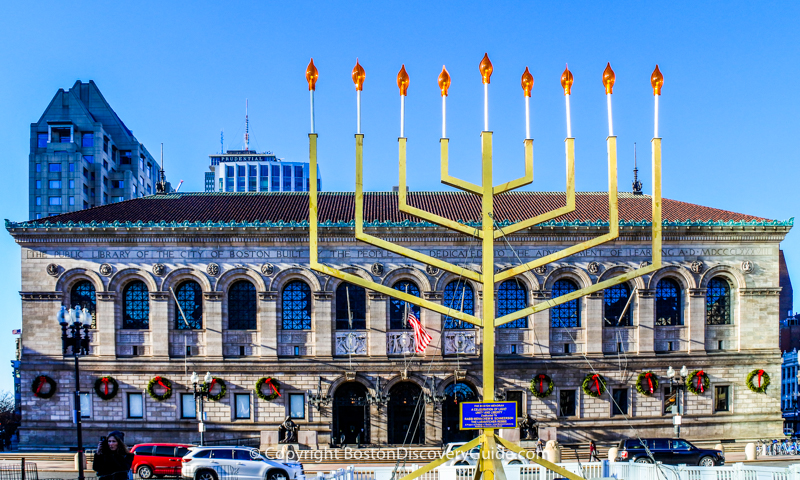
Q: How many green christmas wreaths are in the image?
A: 10